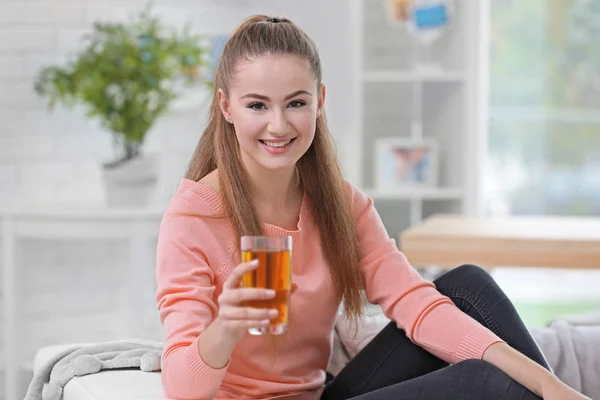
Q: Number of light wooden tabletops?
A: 1